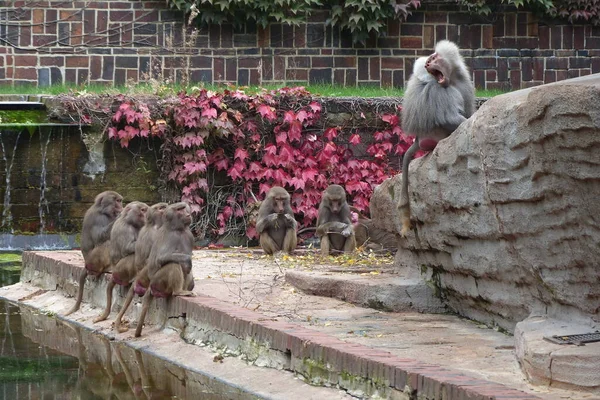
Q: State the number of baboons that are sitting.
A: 7